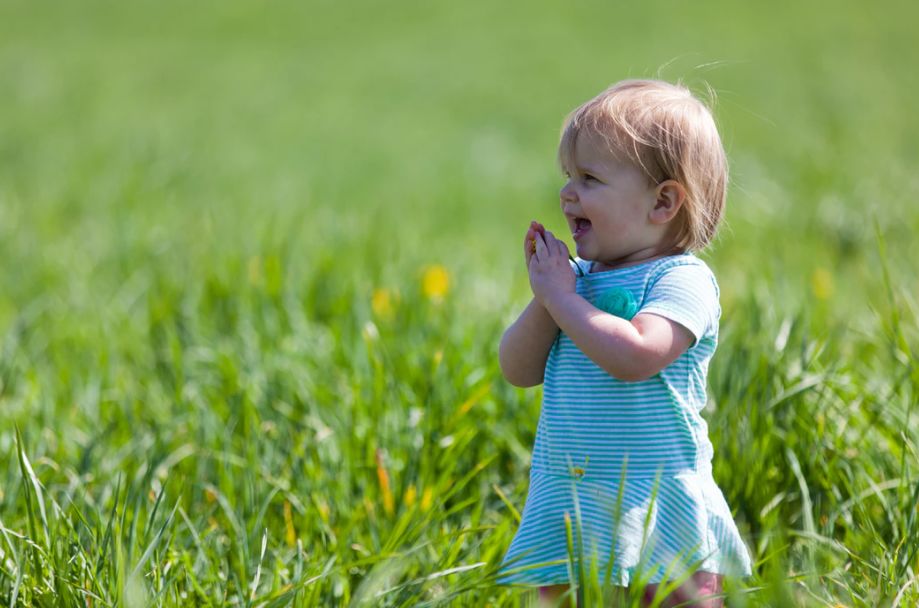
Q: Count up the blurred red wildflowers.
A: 0